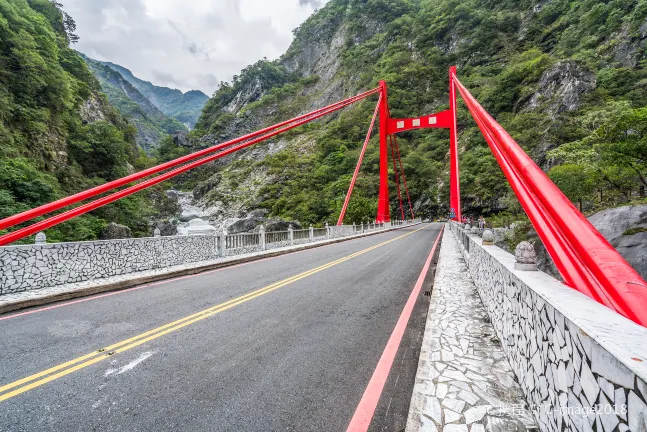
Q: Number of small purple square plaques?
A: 0